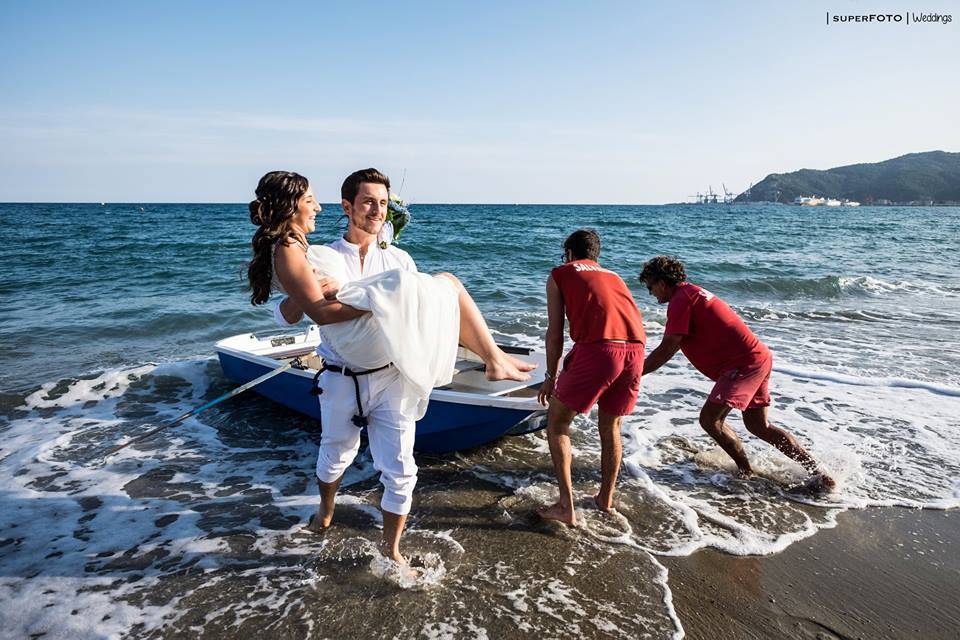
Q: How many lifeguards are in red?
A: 2